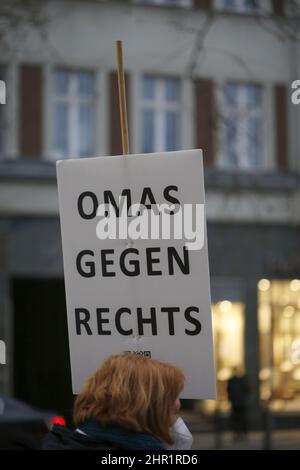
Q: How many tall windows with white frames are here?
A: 3